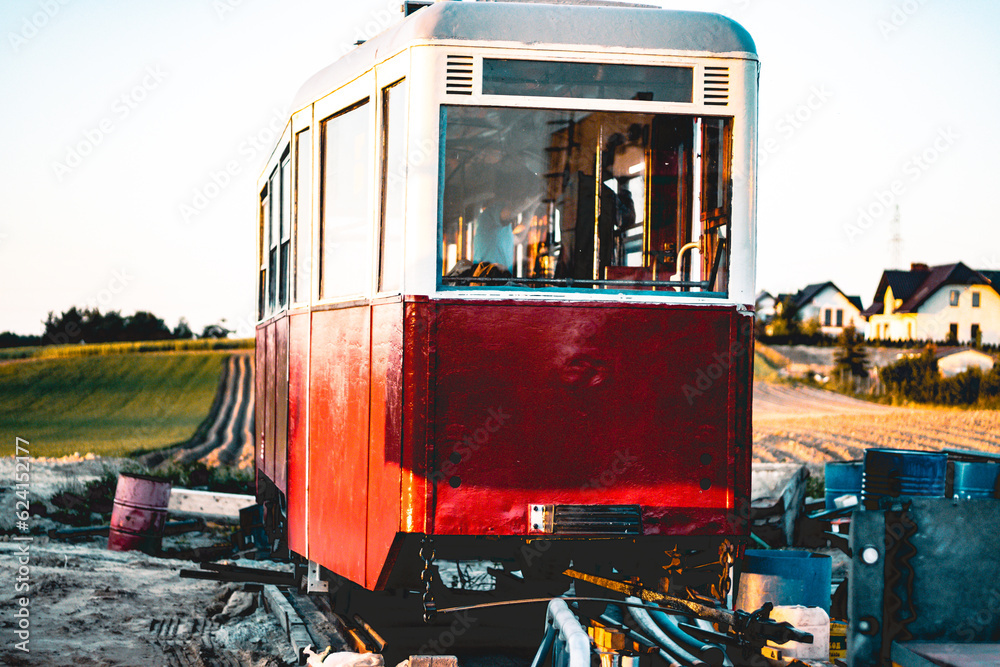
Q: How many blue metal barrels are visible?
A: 4